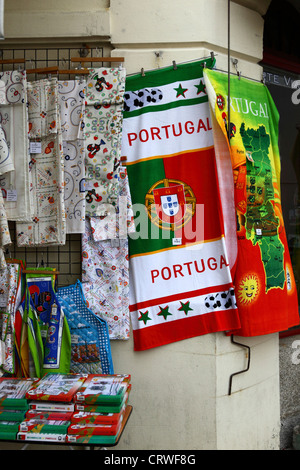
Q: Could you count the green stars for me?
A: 5